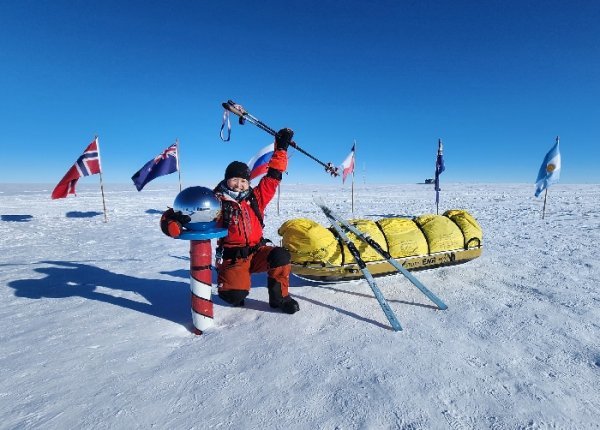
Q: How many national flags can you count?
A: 6